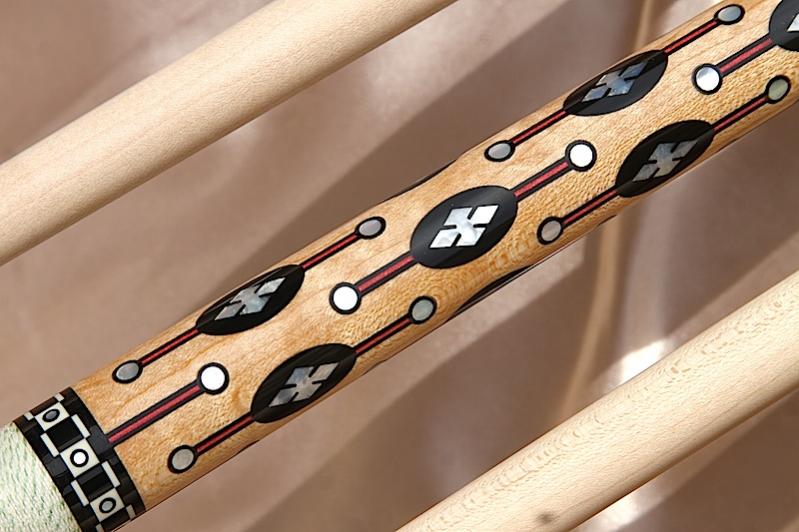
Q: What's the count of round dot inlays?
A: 15